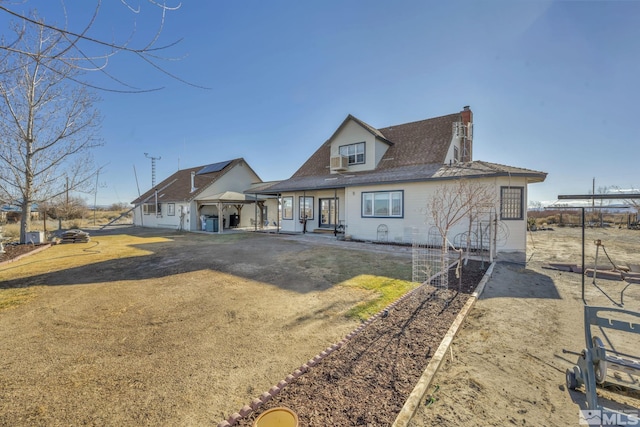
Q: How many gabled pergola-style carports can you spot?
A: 1